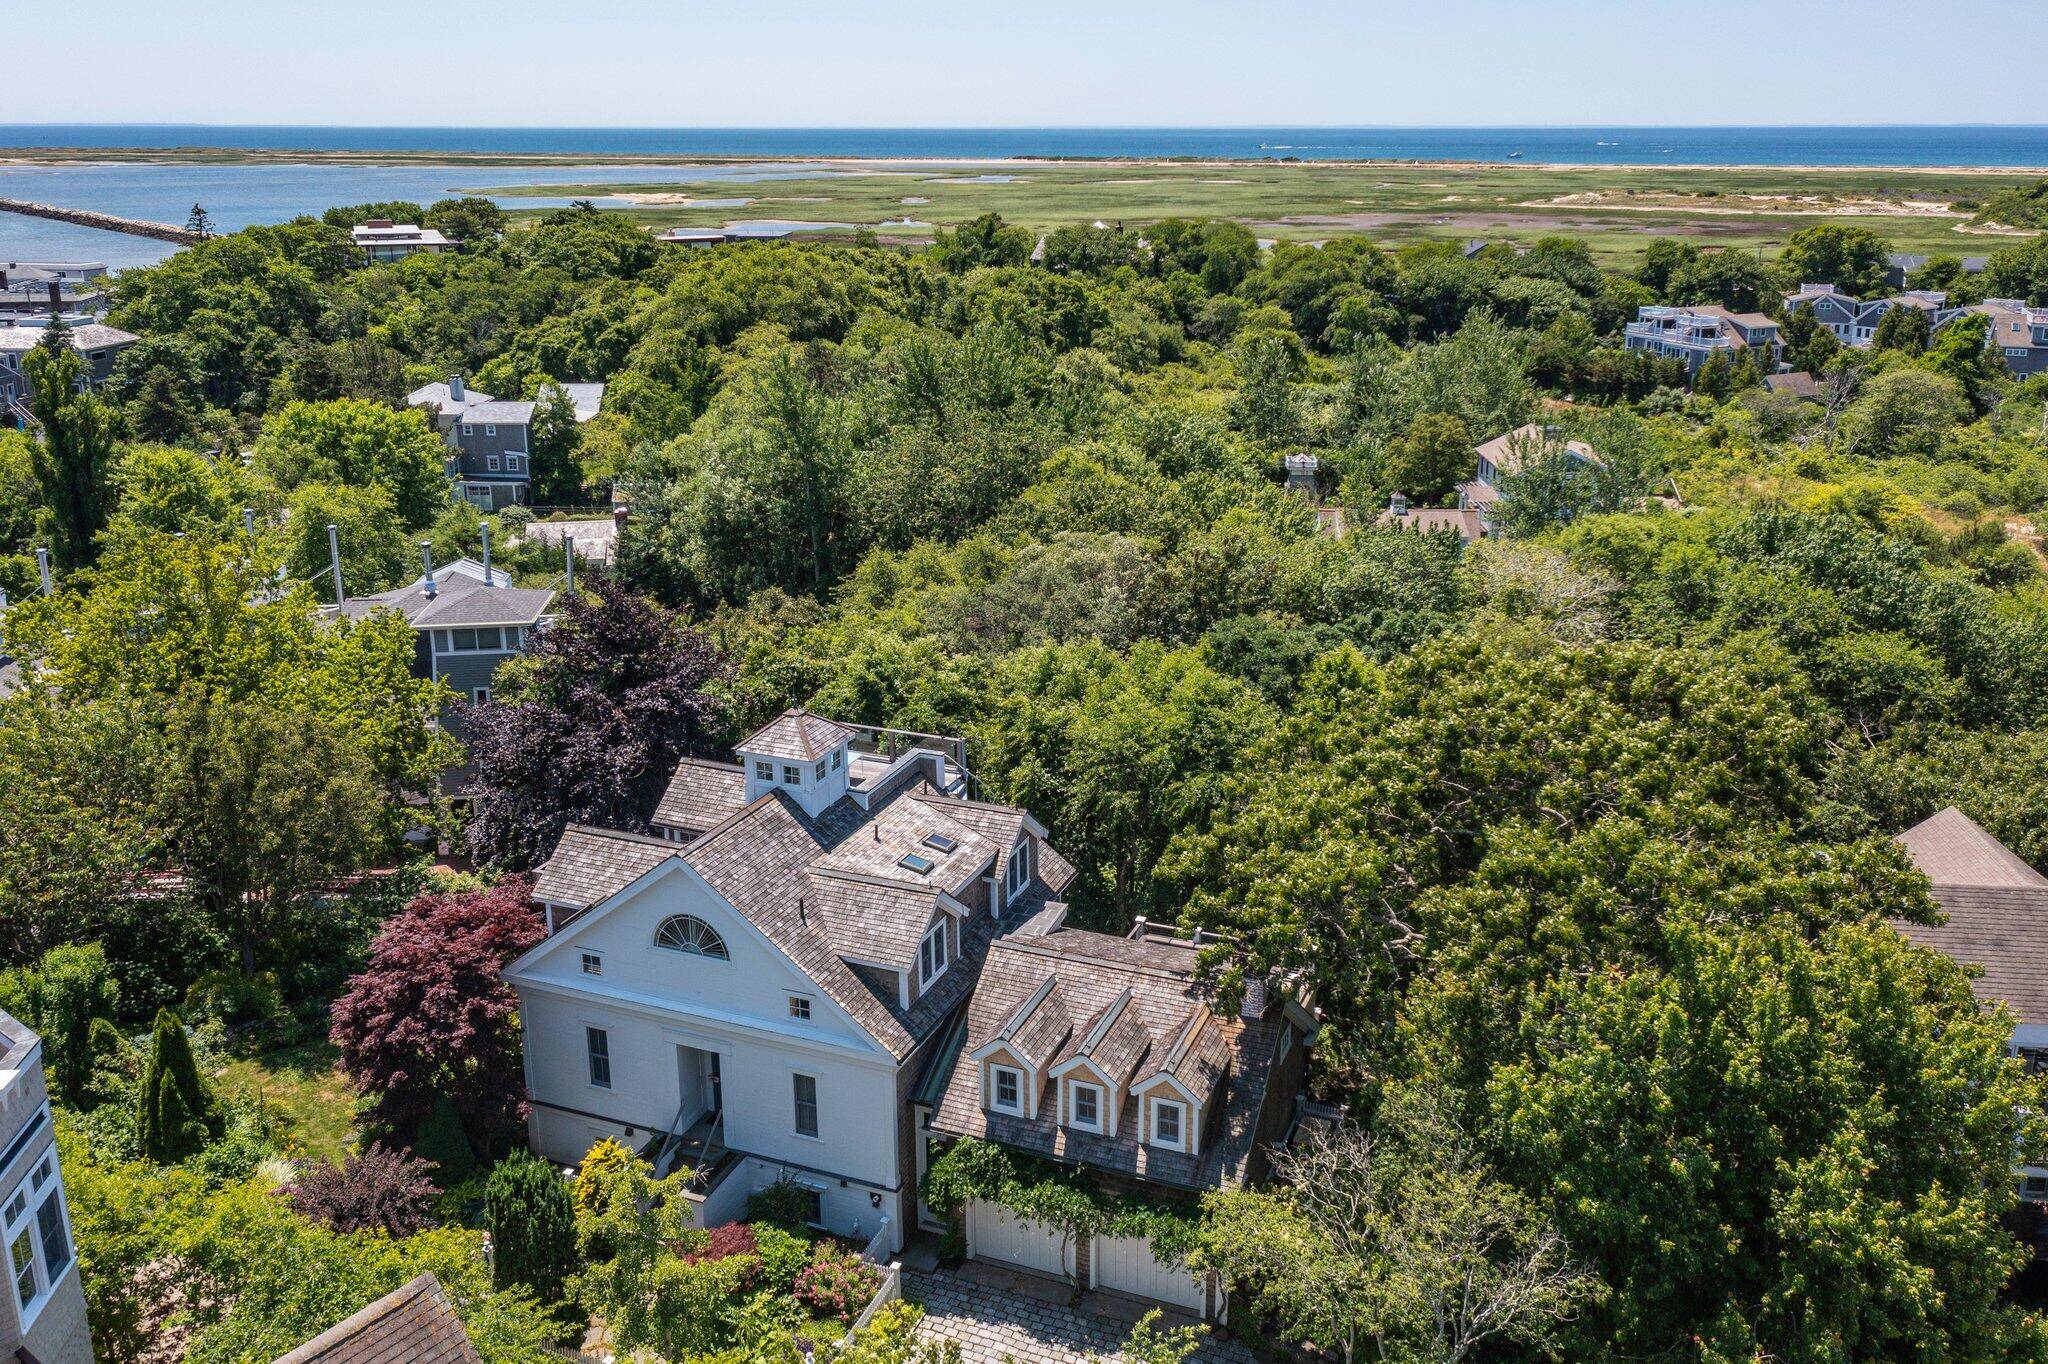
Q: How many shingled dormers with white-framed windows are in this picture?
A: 5